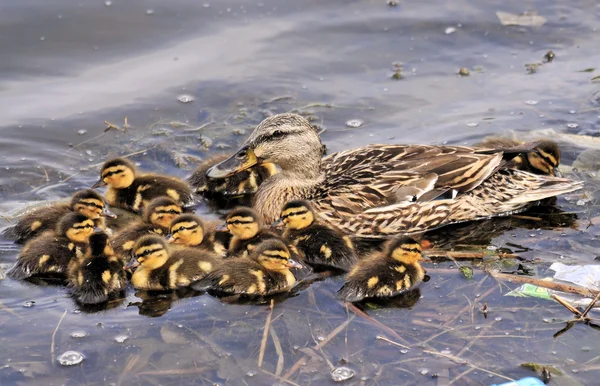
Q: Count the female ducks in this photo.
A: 1